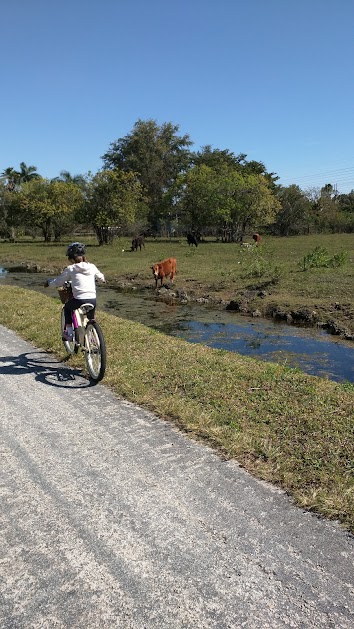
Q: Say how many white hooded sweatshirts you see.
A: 1